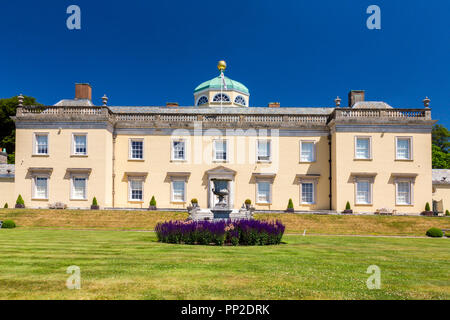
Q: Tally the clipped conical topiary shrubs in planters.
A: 6